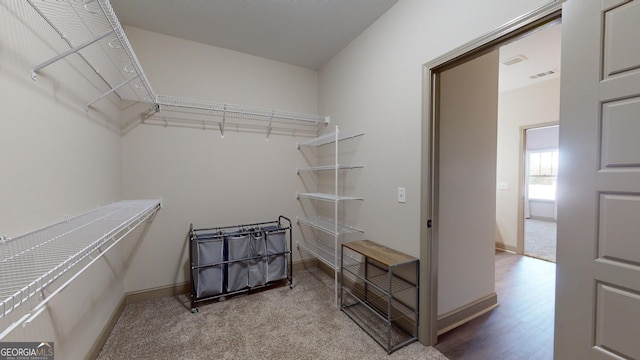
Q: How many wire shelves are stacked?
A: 5